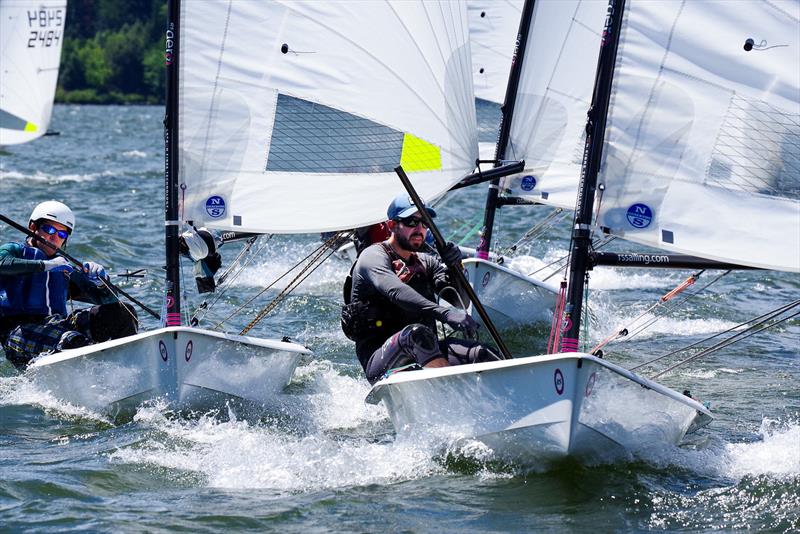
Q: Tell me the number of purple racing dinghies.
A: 0